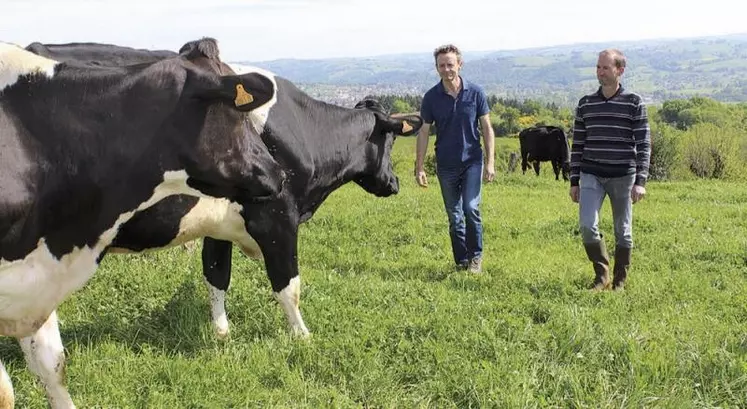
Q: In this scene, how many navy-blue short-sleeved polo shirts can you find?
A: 1